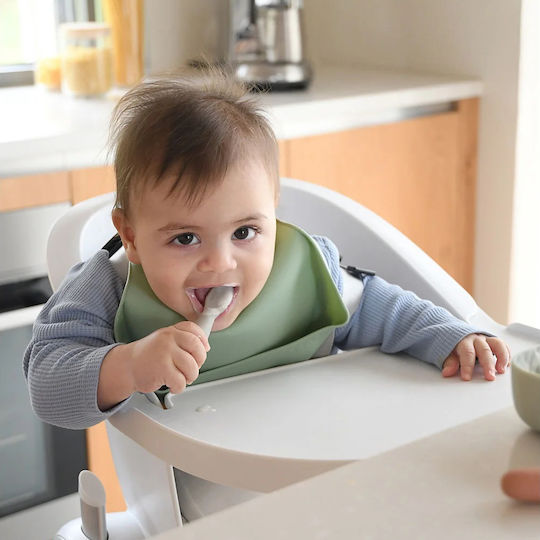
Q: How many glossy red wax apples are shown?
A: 0